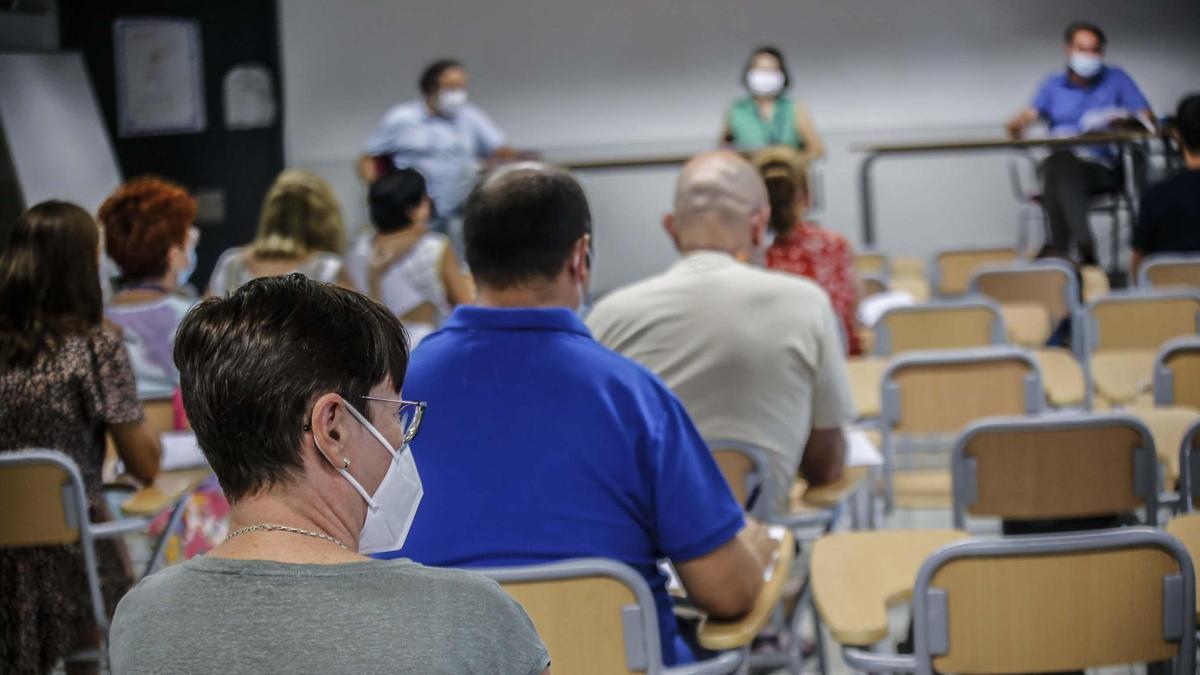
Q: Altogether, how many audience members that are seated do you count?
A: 9